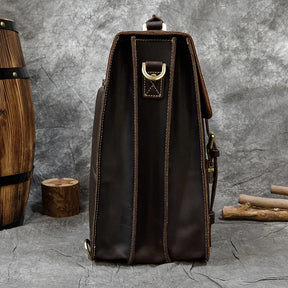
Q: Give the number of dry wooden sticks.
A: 3